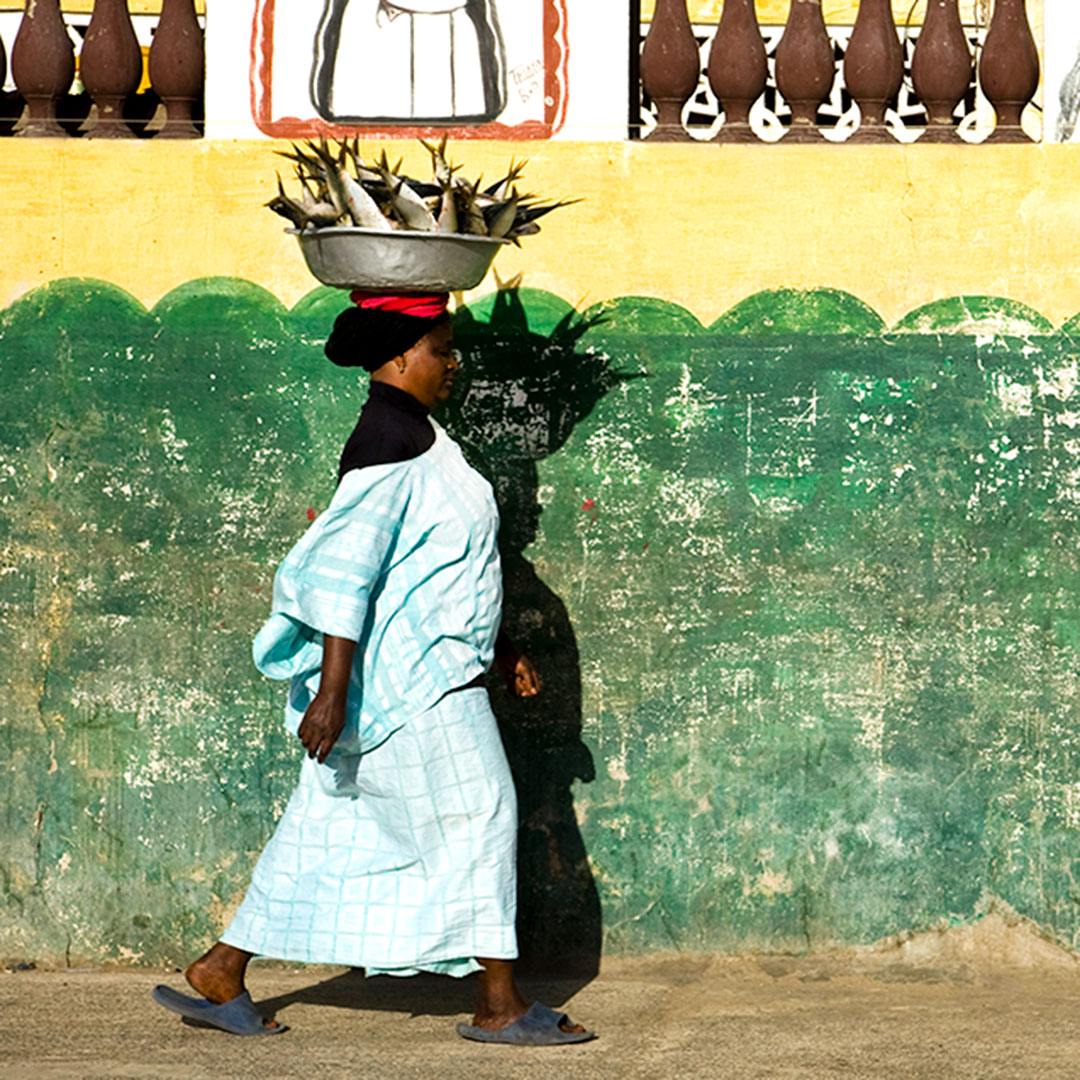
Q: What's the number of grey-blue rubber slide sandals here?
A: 2